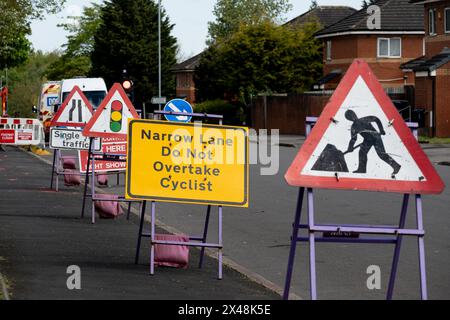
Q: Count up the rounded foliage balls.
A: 0